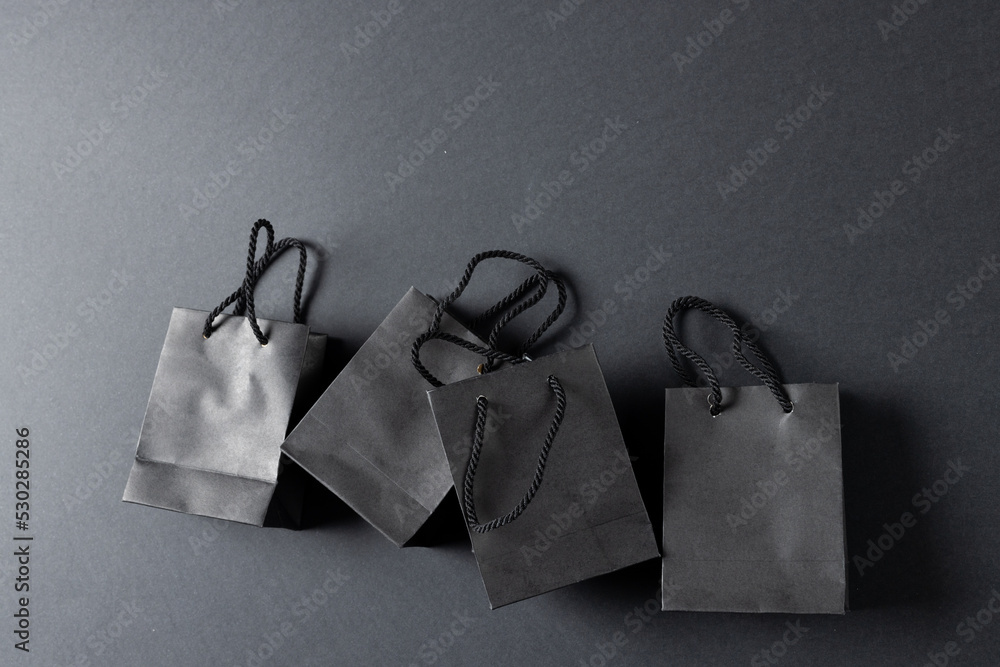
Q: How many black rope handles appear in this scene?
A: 8